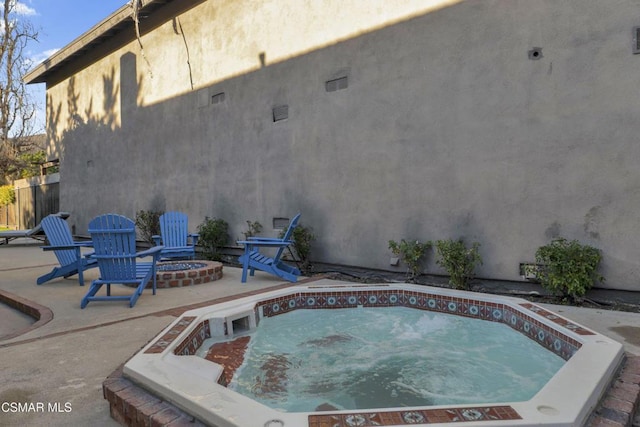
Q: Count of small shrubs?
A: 7